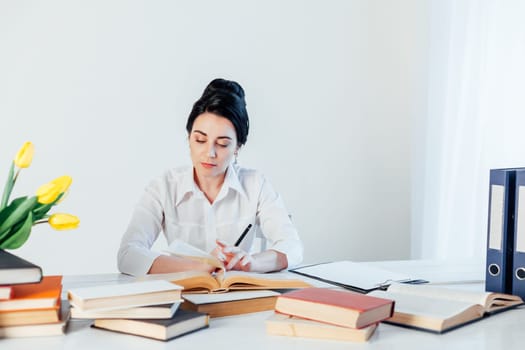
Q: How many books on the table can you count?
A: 13